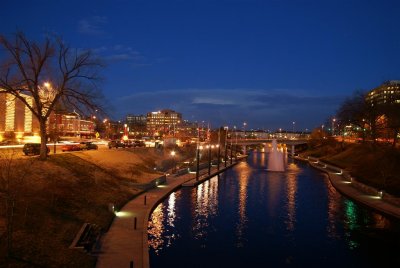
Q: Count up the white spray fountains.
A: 1